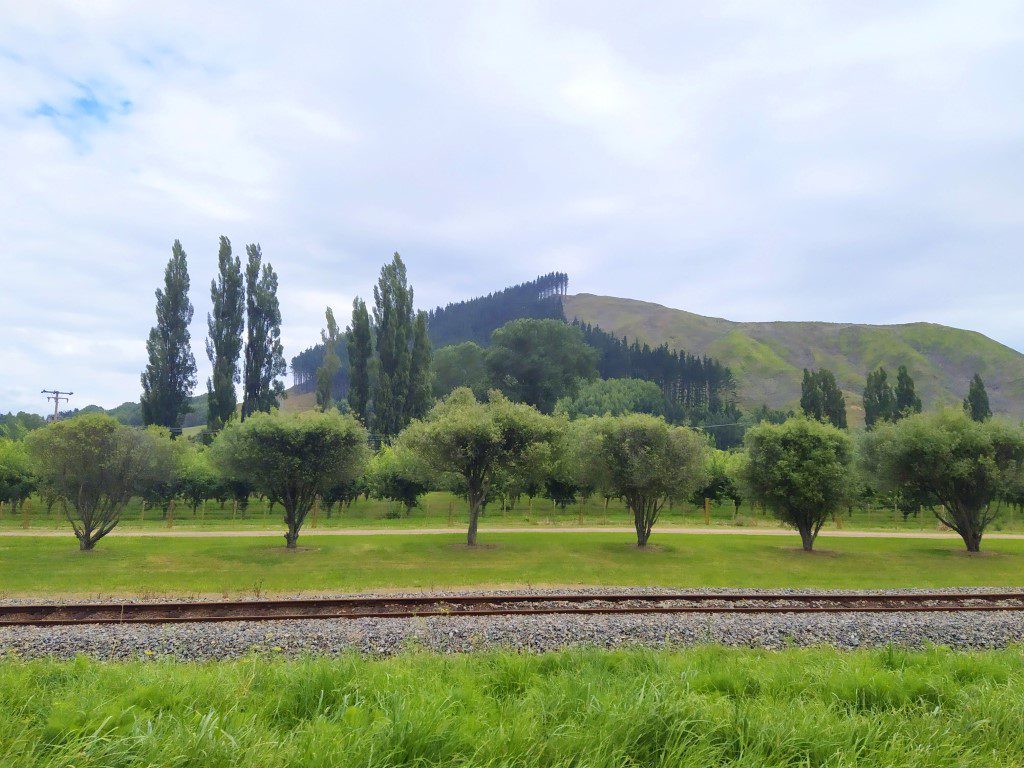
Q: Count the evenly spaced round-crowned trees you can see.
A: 6